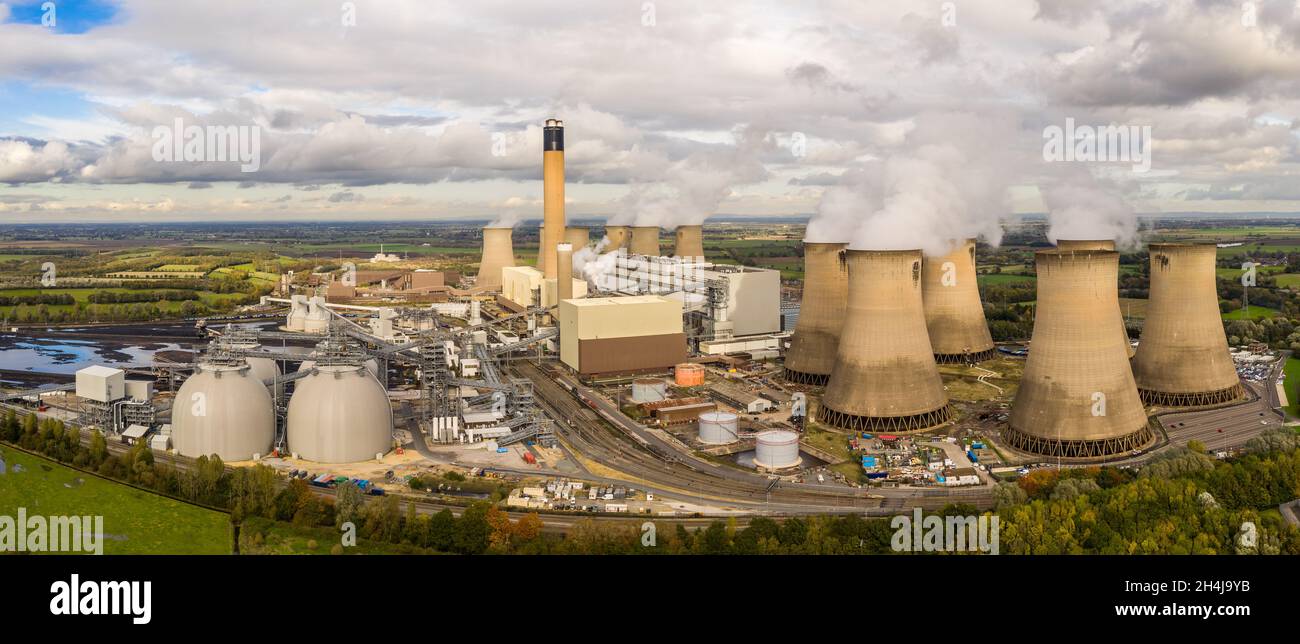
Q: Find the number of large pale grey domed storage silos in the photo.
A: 4